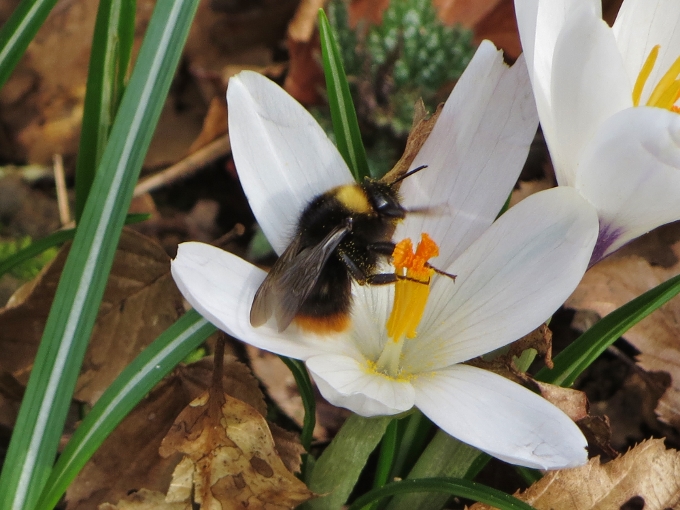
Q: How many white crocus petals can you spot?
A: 10